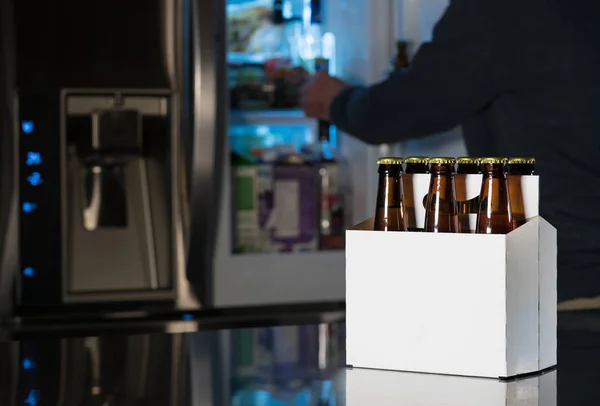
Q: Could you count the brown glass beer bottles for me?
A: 6